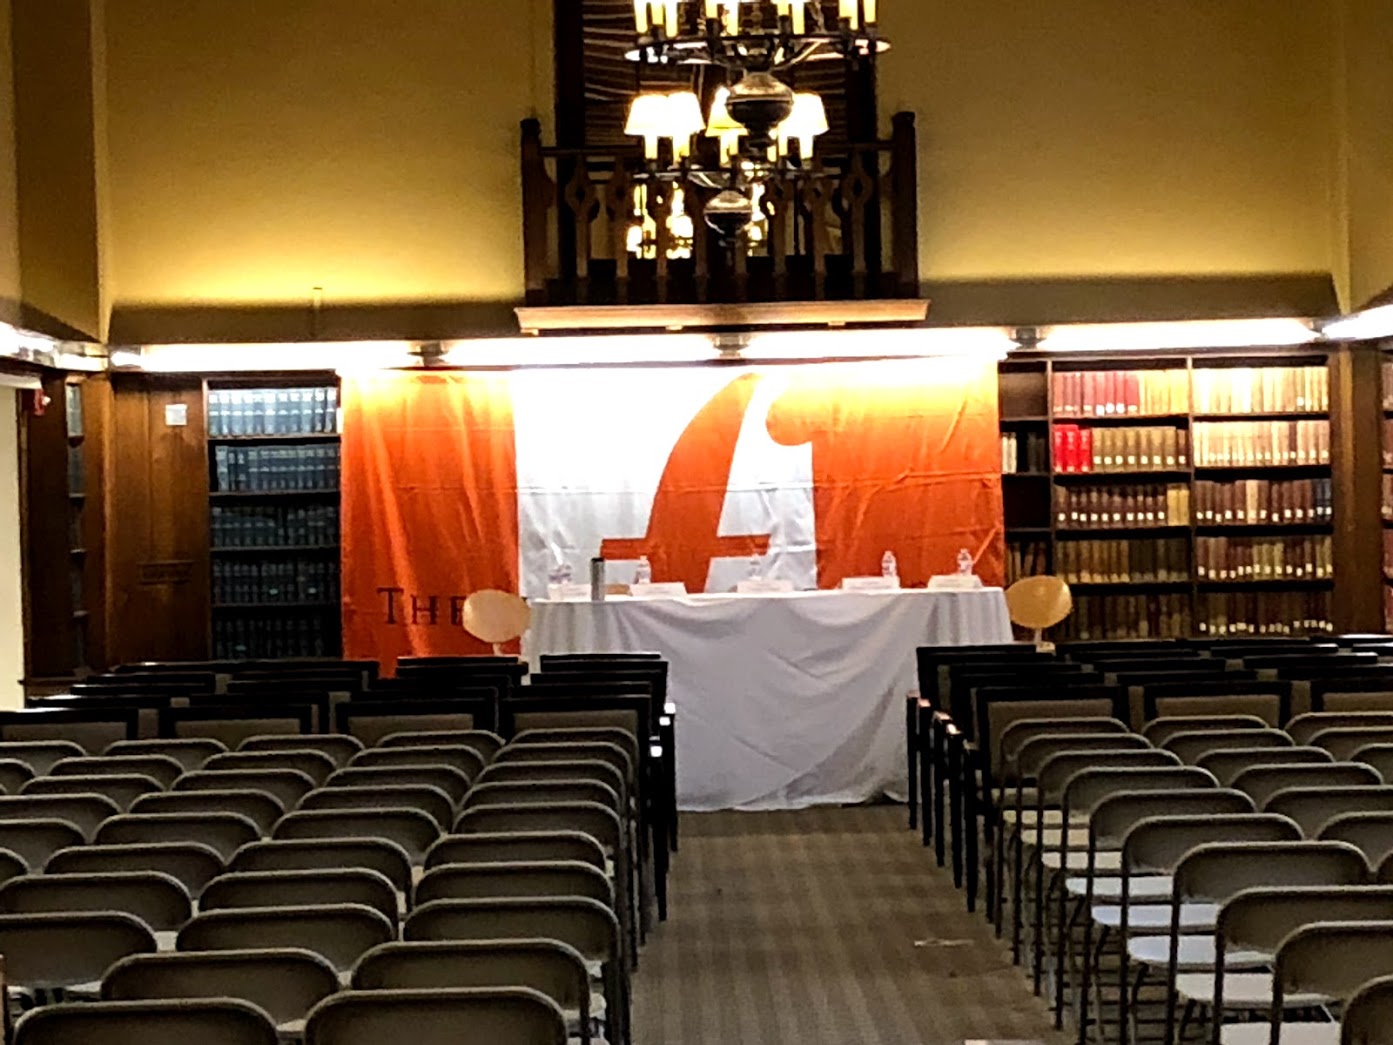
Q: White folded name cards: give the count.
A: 5